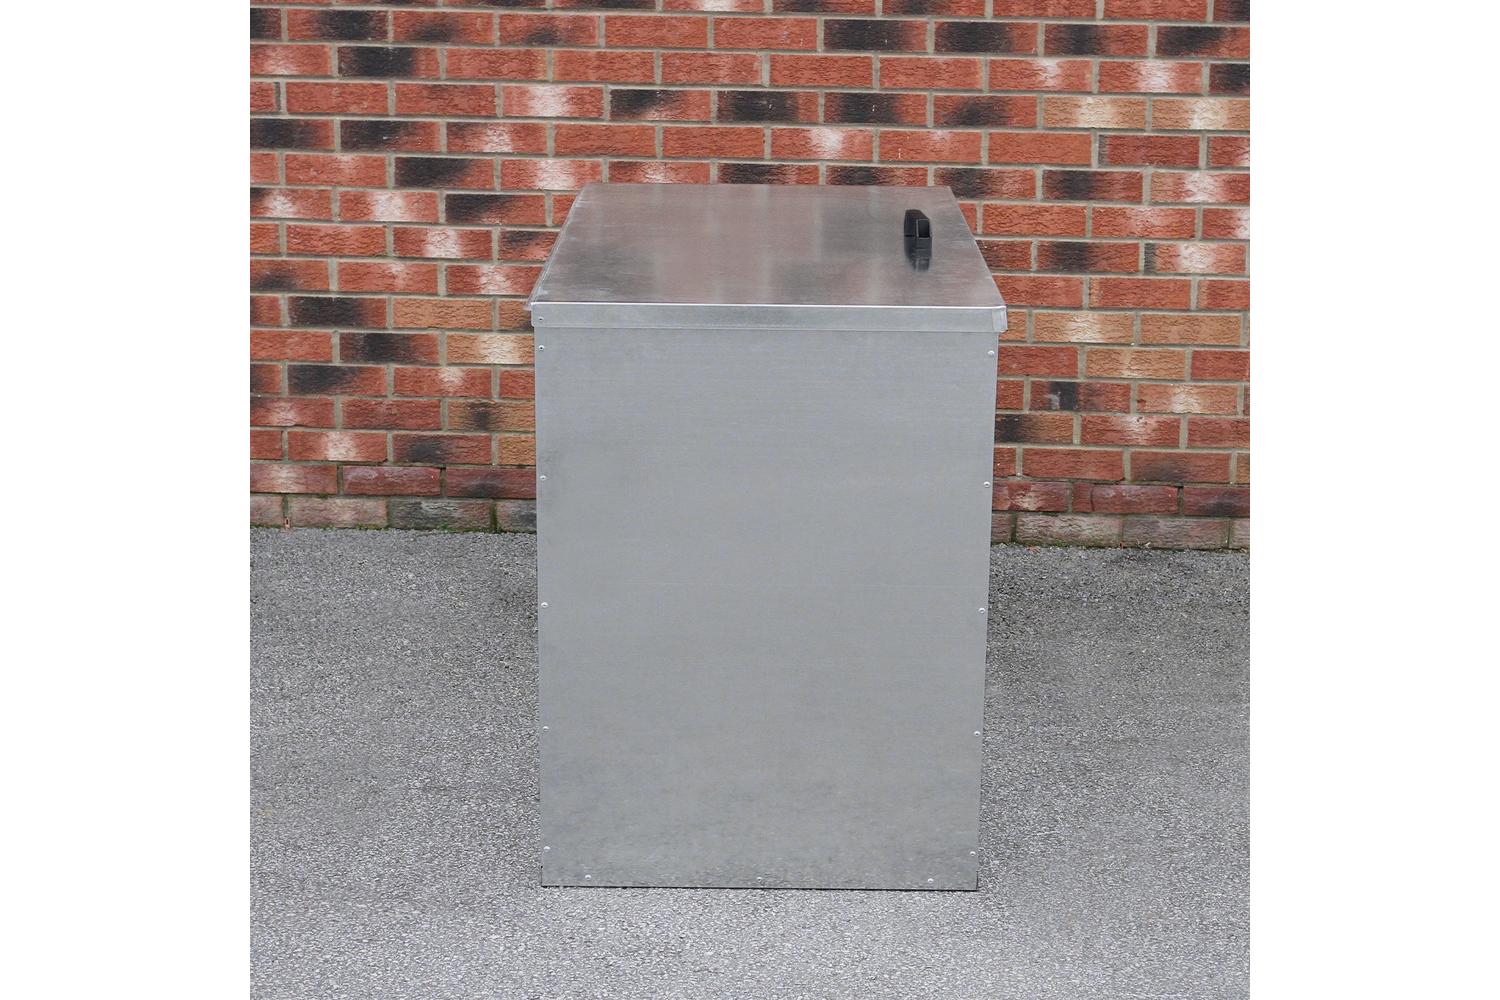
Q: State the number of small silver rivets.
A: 14